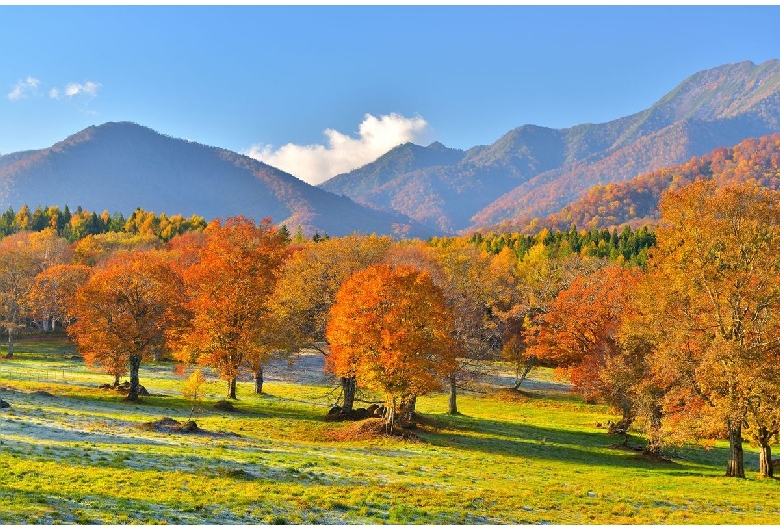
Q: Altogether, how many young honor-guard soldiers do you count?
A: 0